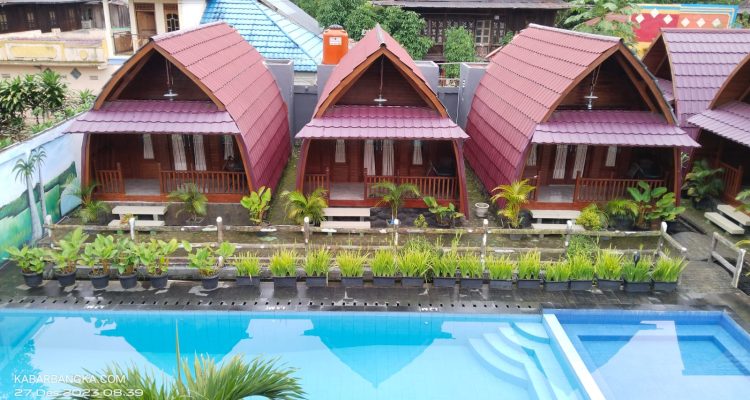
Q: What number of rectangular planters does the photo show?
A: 15